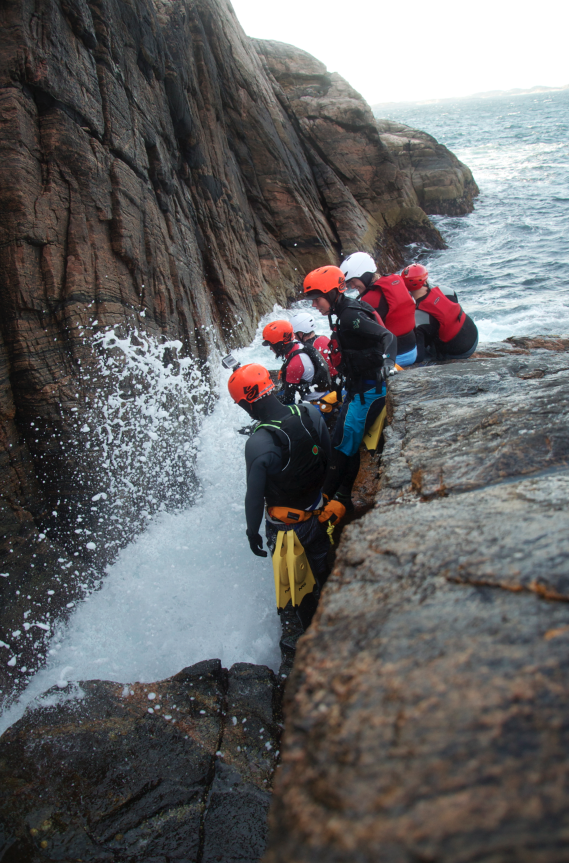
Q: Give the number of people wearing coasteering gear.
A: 6